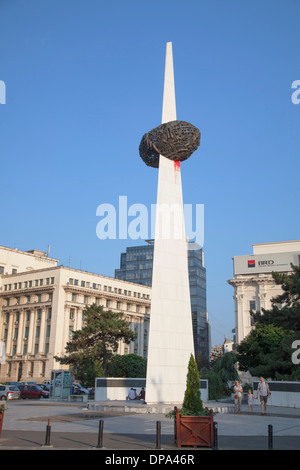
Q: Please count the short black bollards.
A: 5